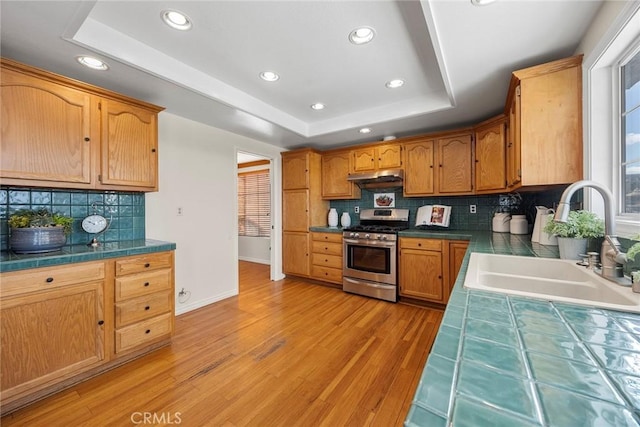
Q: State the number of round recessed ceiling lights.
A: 8